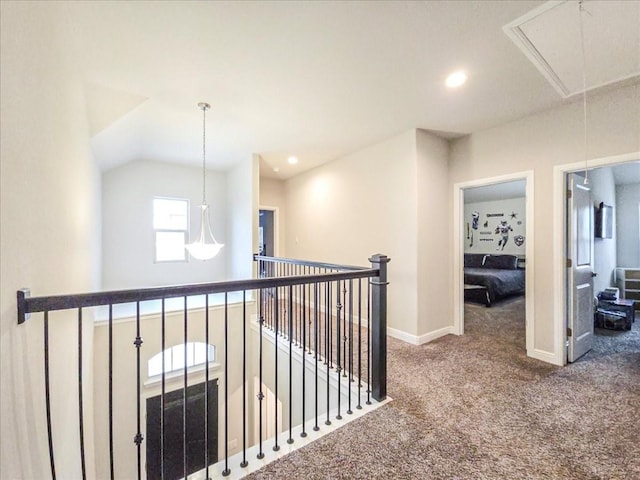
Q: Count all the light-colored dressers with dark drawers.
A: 1